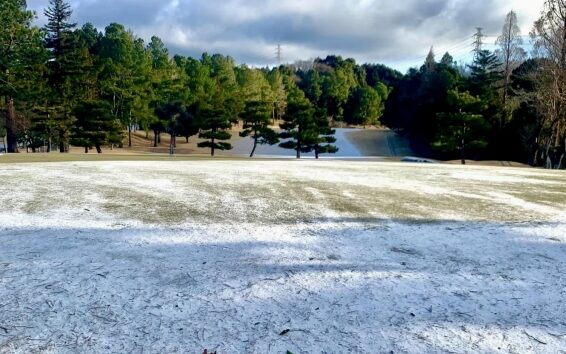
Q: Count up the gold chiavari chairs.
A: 0